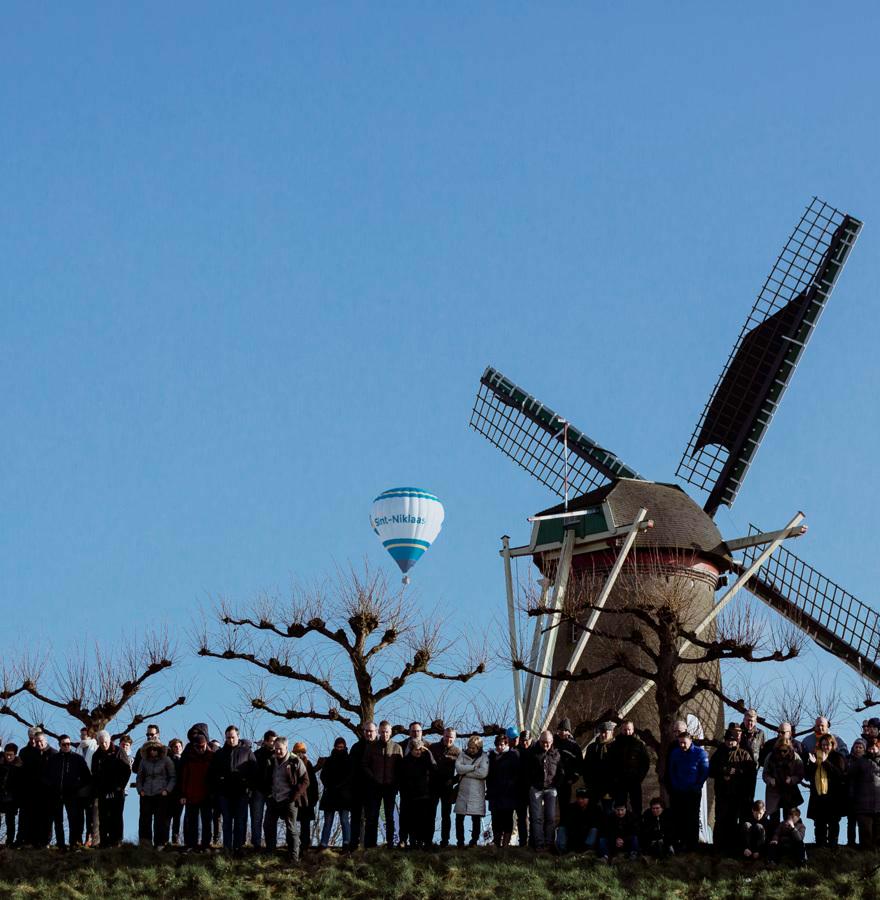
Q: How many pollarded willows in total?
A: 3